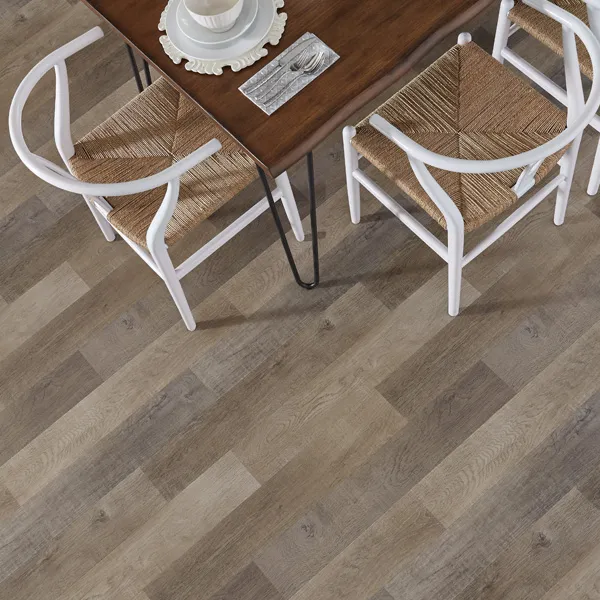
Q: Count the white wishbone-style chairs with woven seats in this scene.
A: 3